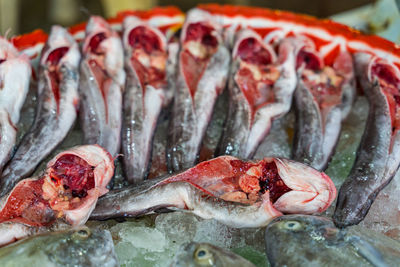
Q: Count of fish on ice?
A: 13